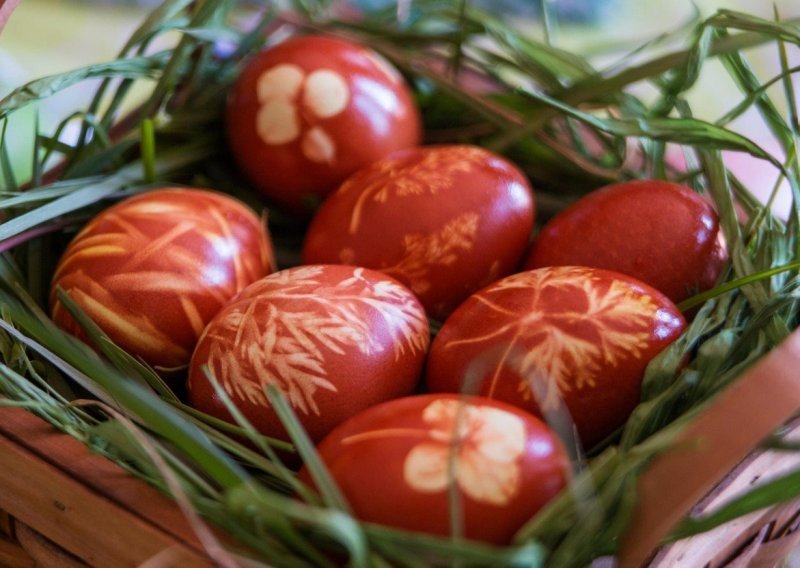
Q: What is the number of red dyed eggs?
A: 7